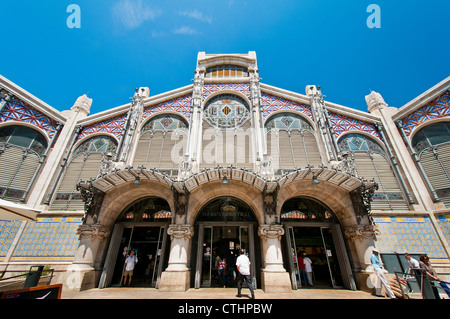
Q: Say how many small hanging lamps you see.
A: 3